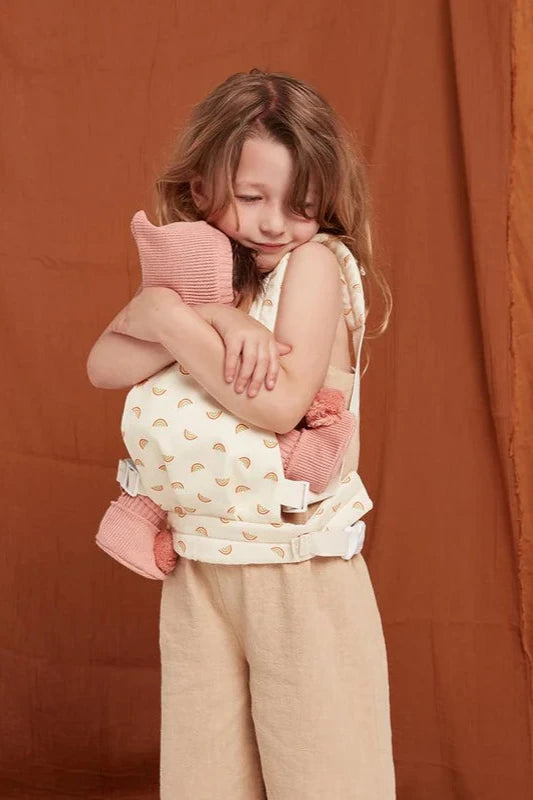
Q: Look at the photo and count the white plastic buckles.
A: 3